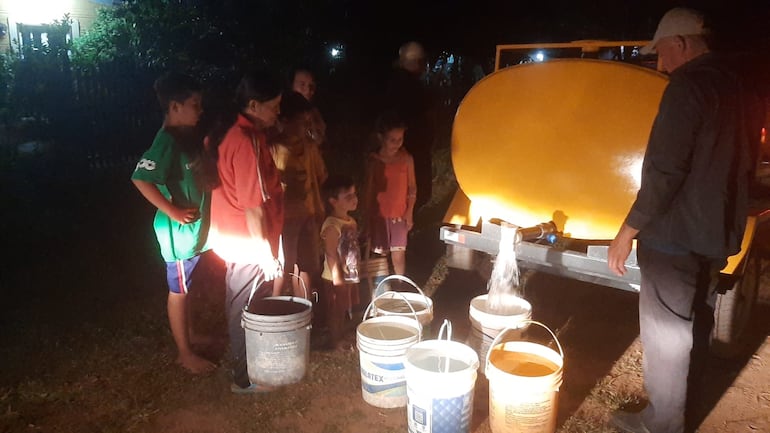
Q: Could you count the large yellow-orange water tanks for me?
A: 1